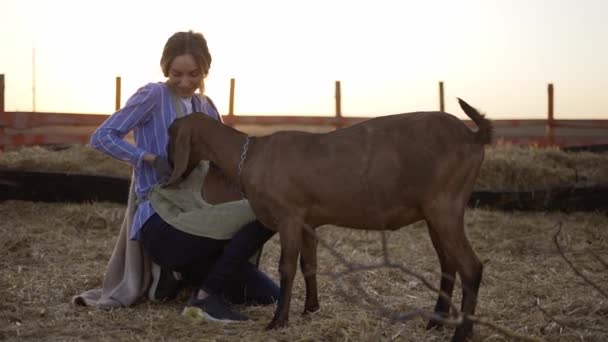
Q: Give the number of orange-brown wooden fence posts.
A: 6